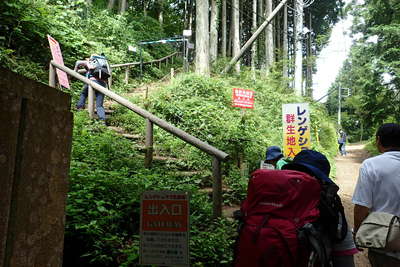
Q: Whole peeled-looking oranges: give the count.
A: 0